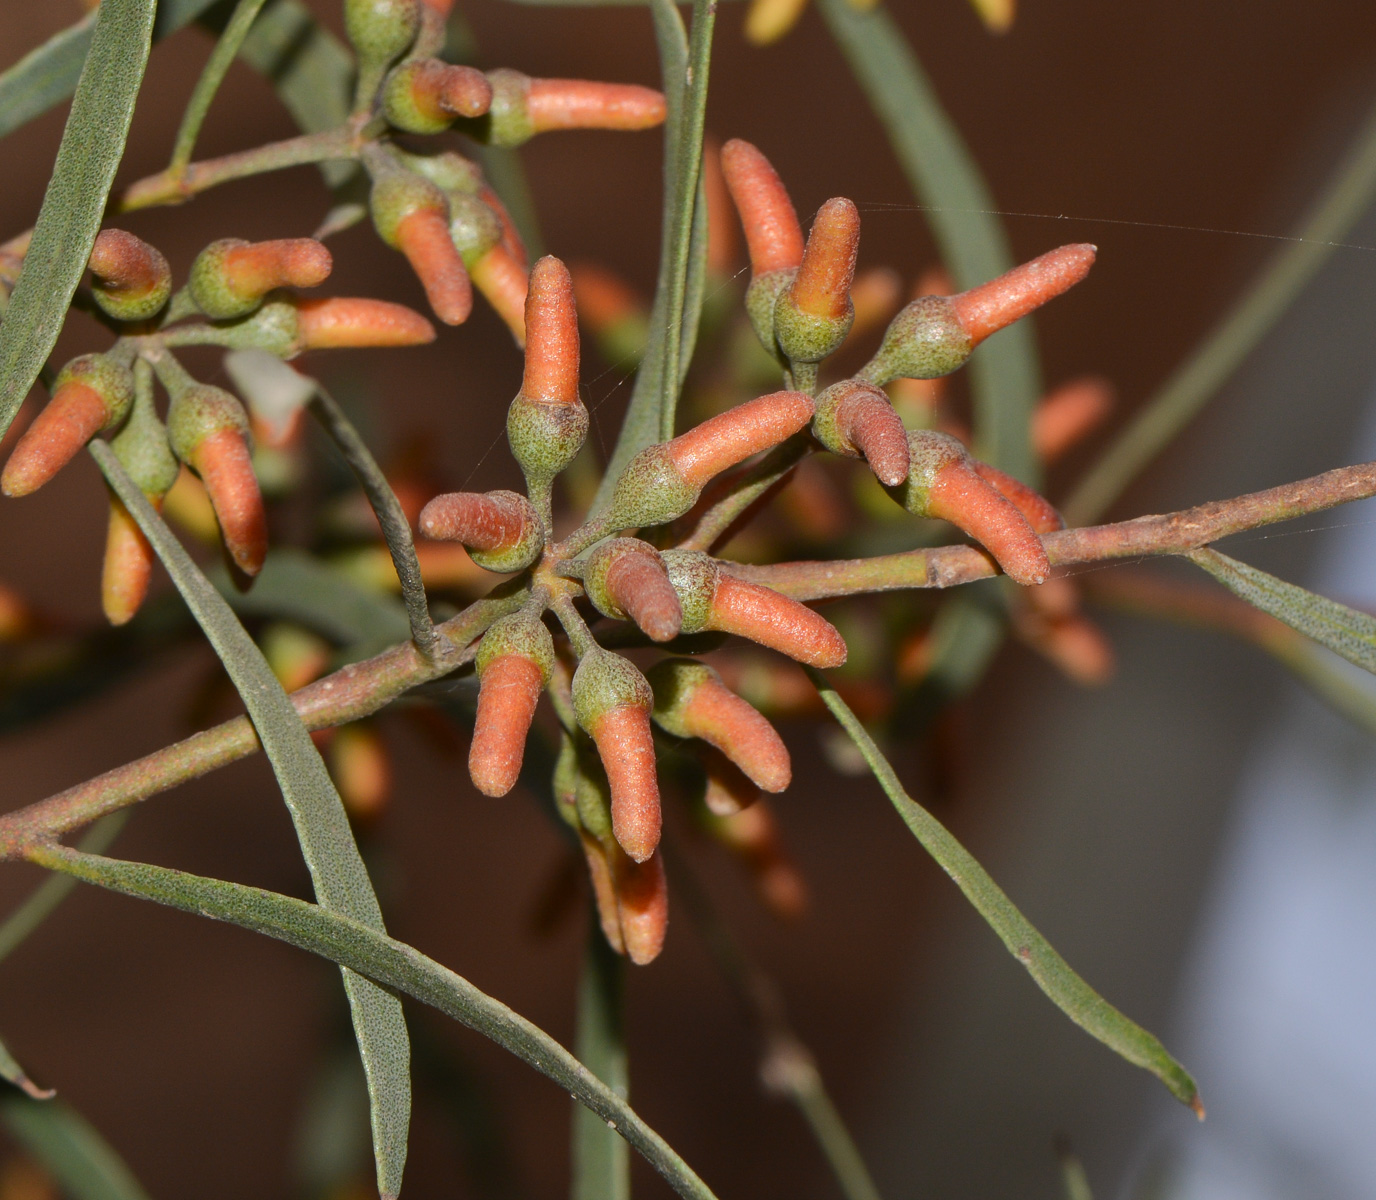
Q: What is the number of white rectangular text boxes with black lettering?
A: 0